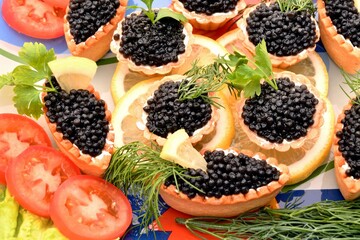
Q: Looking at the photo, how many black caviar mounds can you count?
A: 10